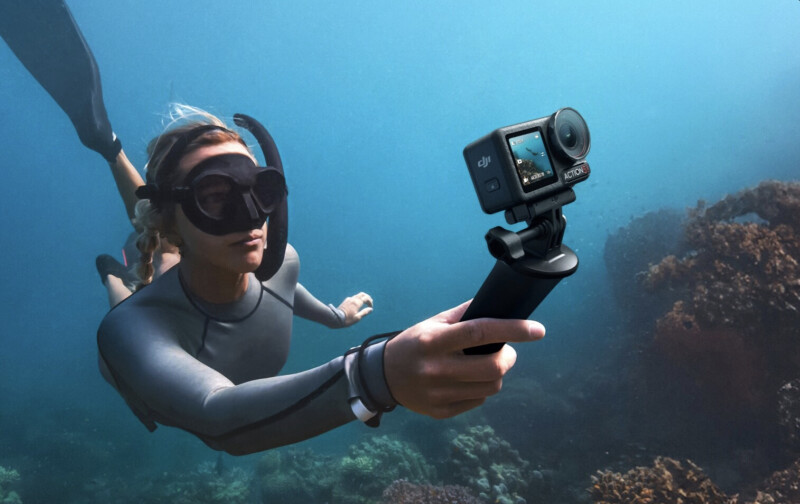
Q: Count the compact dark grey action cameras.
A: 1